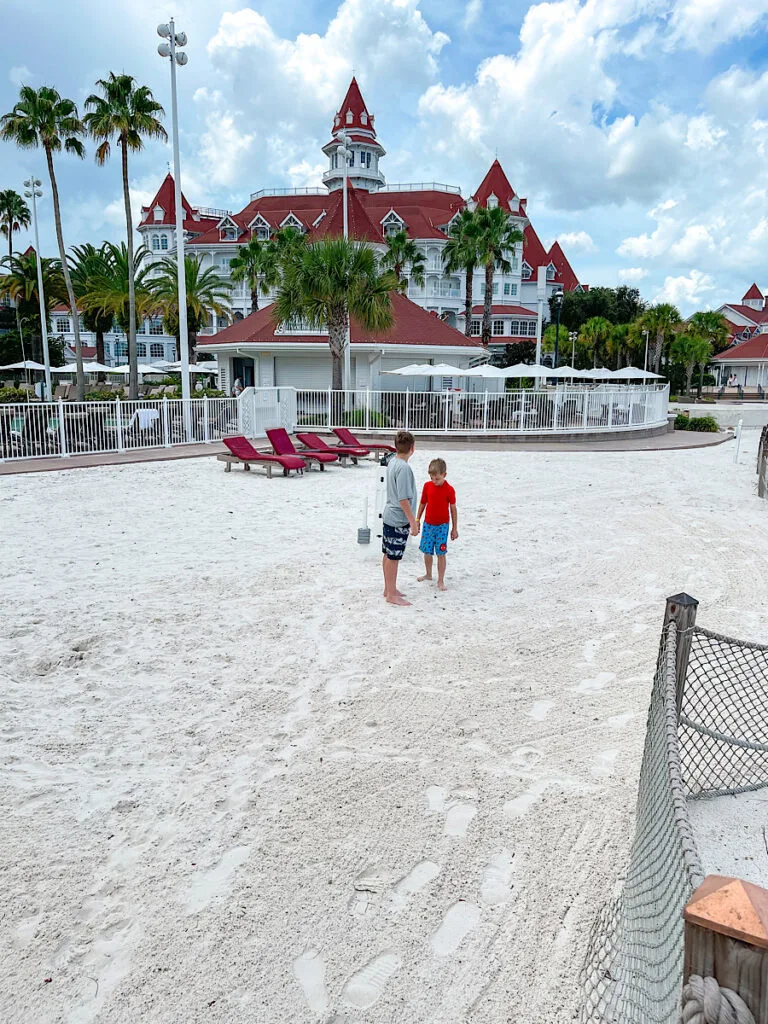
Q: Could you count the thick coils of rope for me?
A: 1